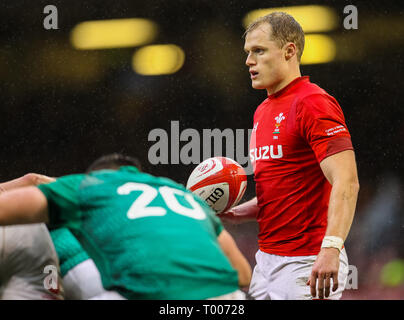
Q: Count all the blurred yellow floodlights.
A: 4